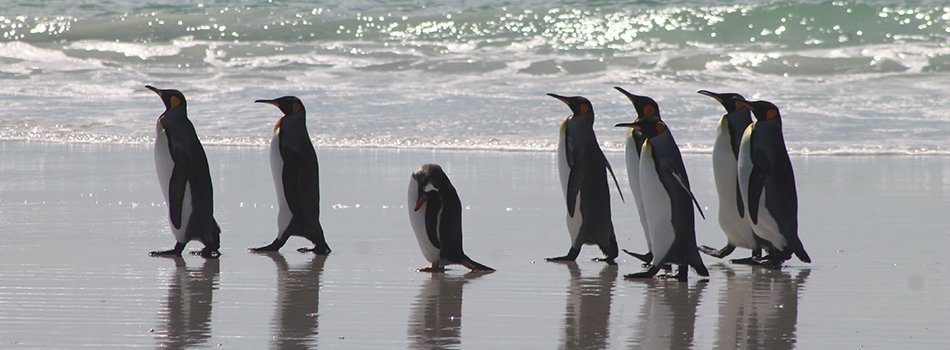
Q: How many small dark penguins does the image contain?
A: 1